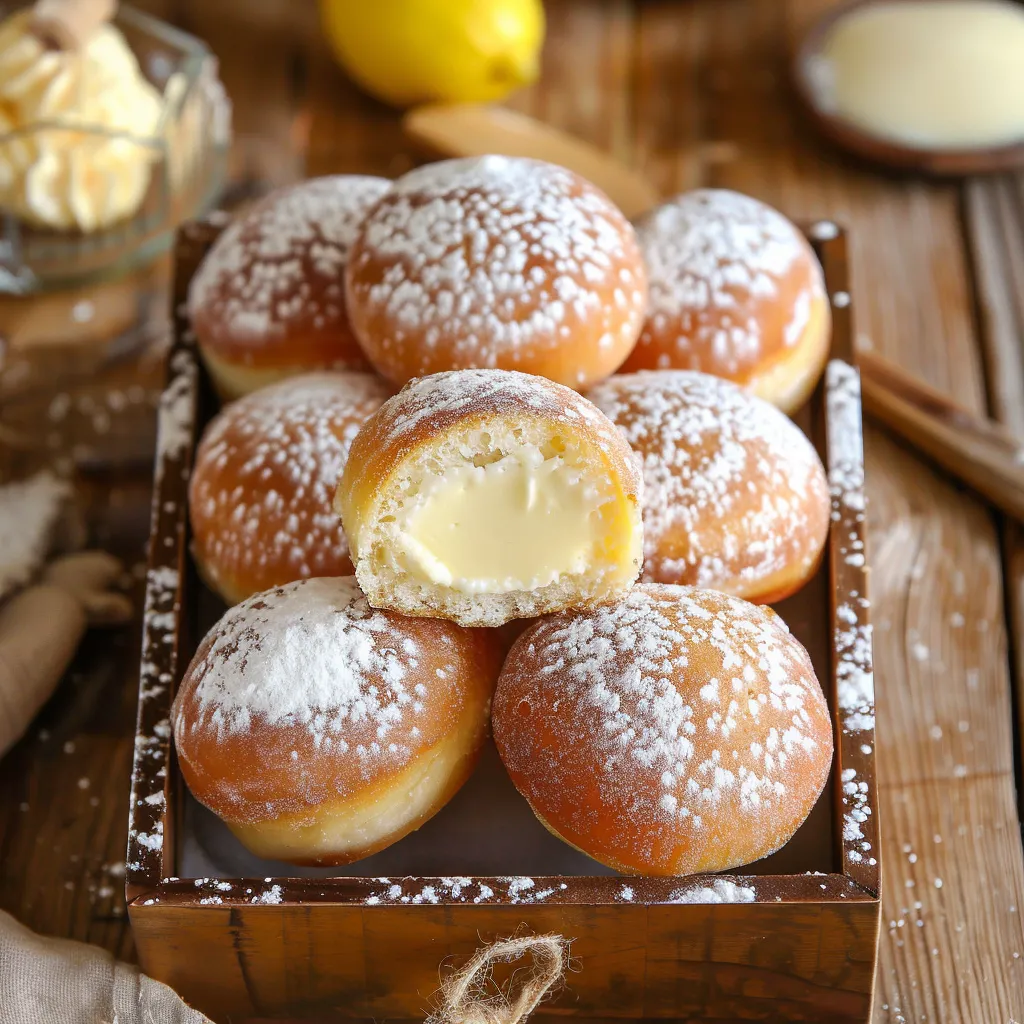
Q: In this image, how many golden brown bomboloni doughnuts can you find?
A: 8